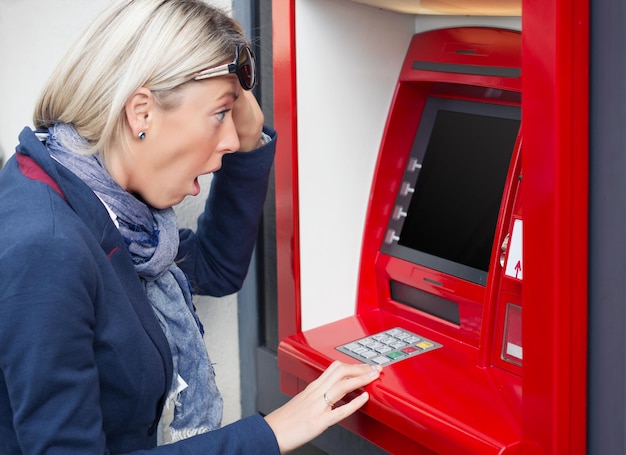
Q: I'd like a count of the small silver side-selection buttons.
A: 4